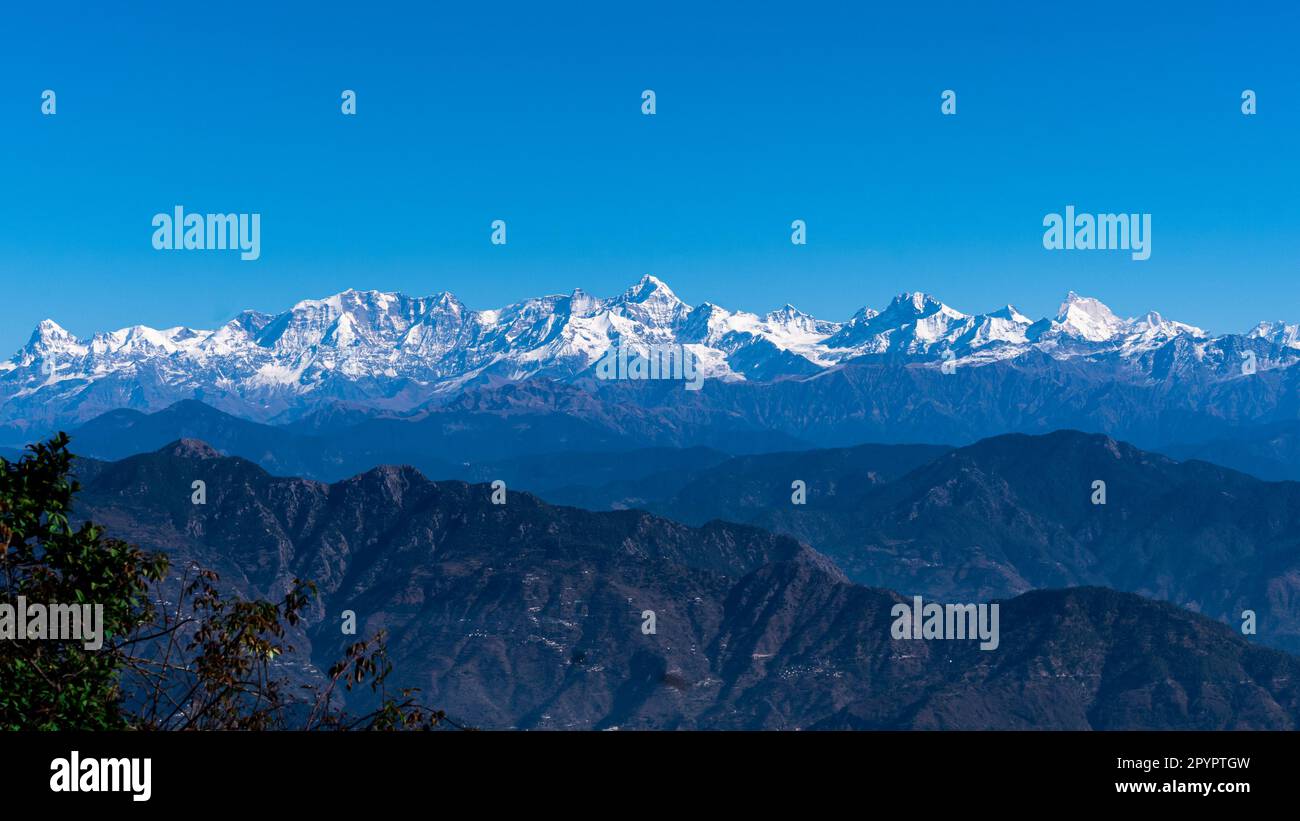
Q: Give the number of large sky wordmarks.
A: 2